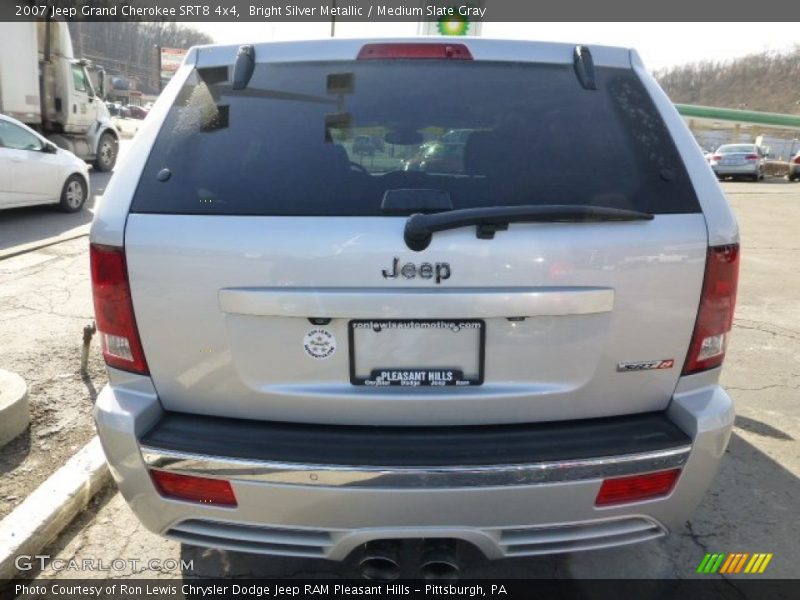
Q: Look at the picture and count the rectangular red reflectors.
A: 2